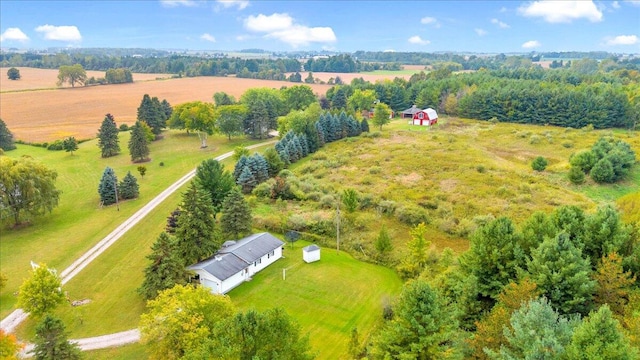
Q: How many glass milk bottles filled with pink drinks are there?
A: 0